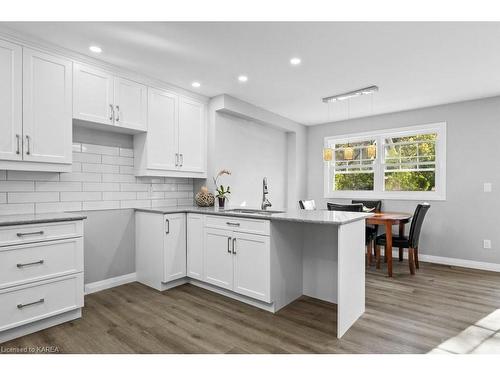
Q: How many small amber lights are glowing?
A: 3